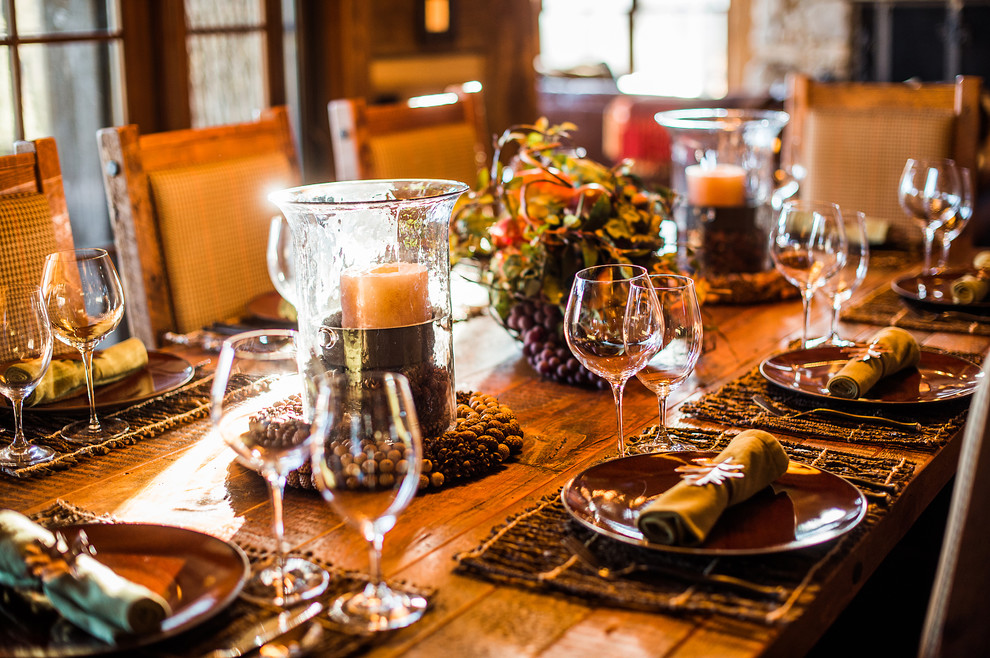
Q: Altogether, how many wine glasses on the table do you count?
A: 11